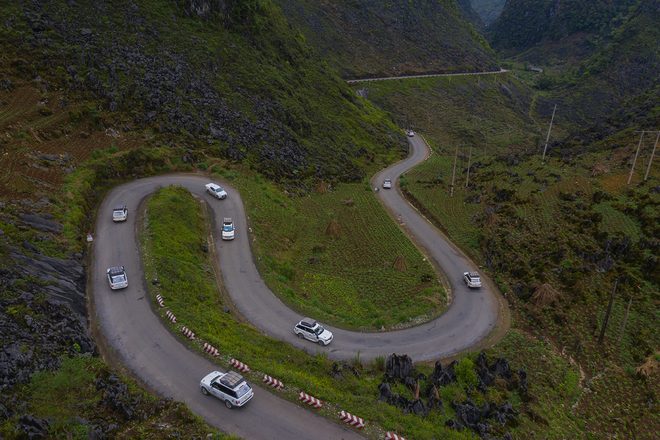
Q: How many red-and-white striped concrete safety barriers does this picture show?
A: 9